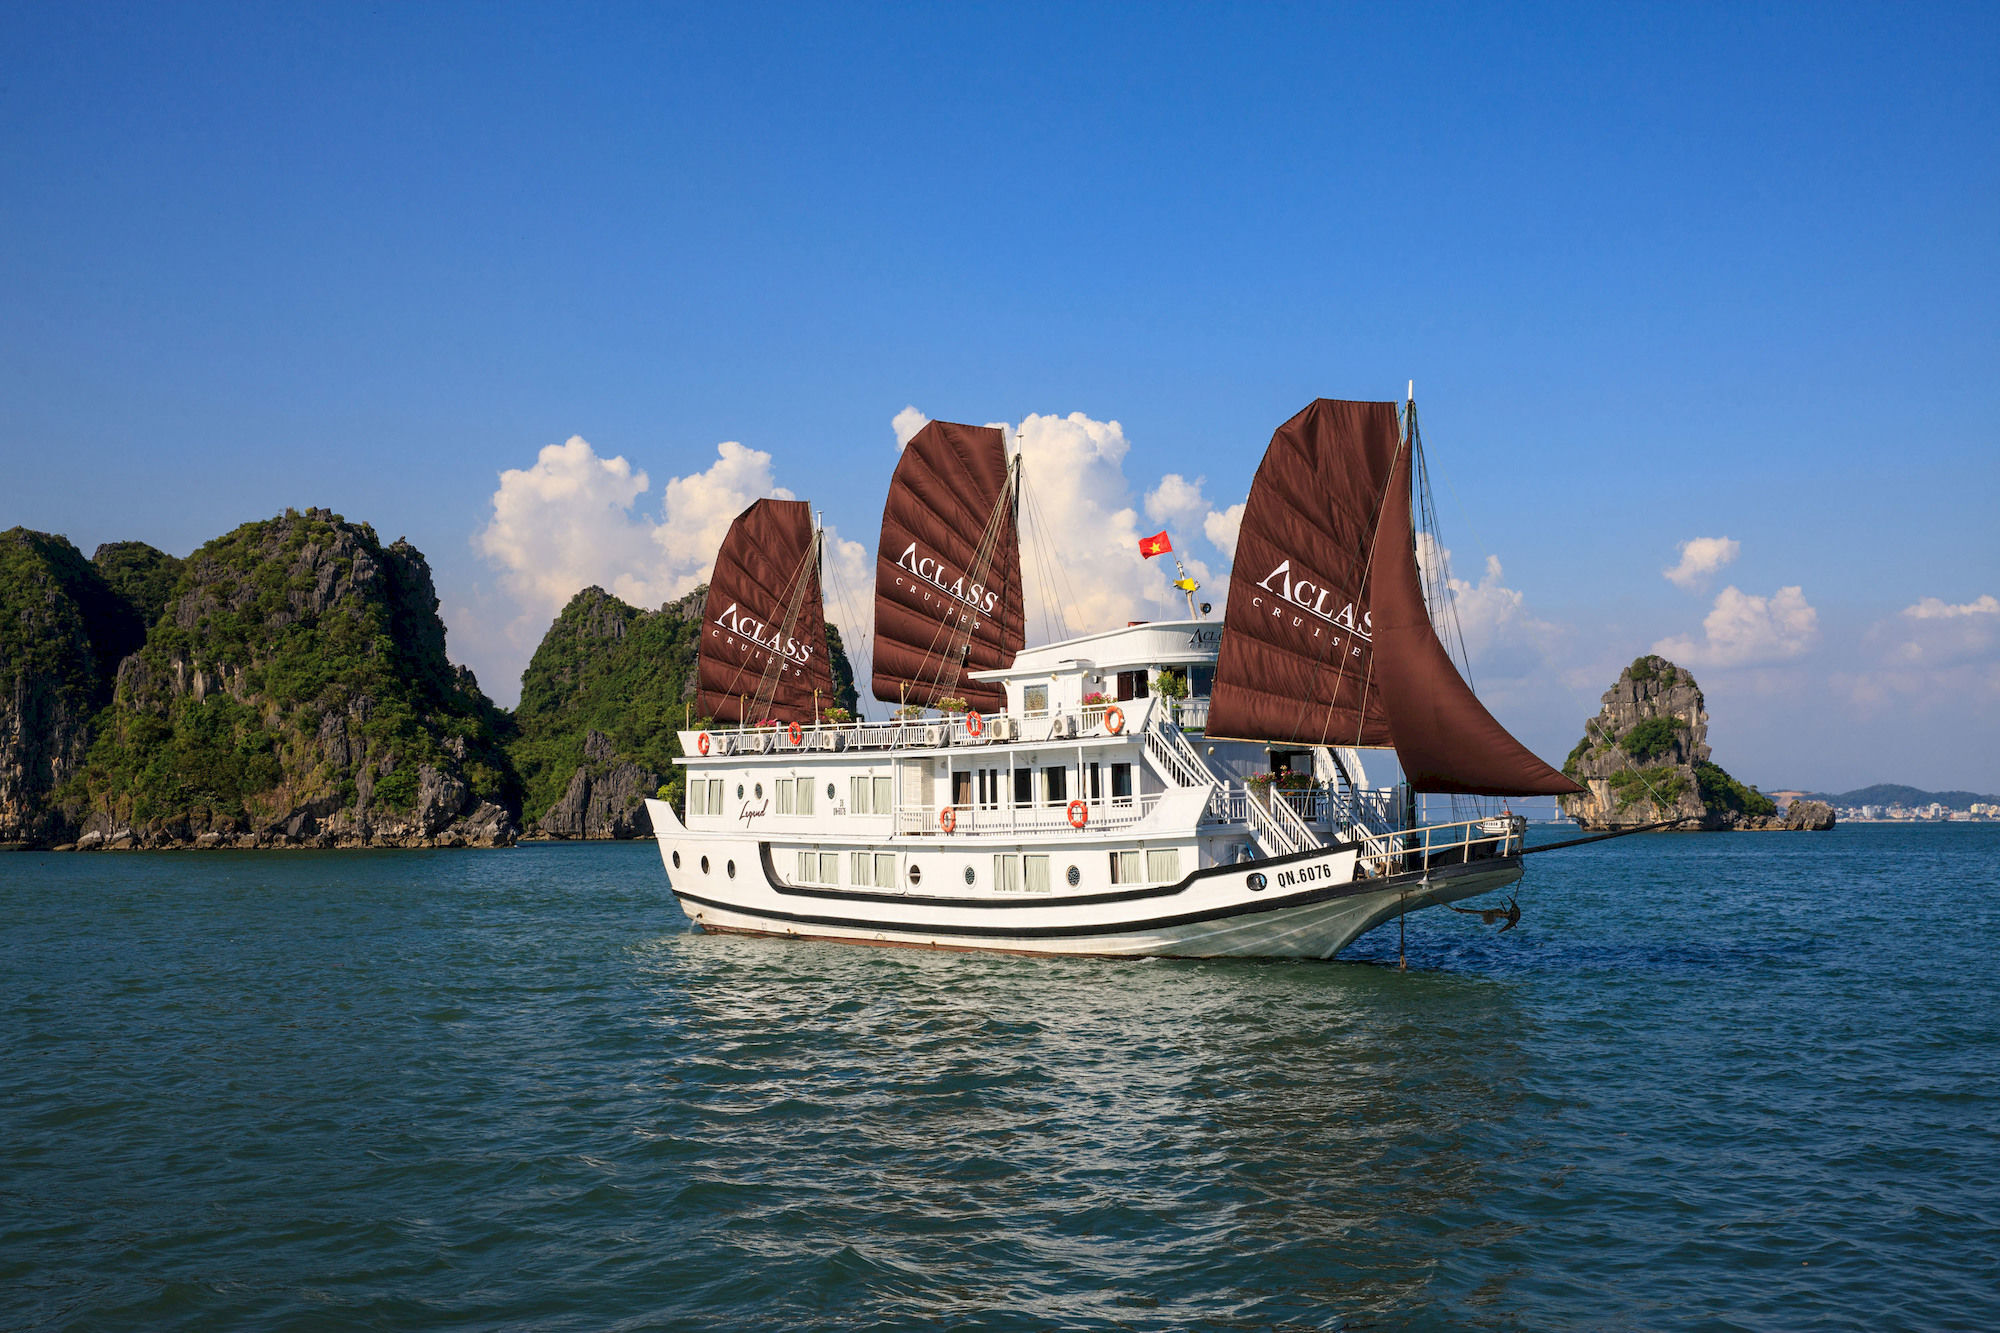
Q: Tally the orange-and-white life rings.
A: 6